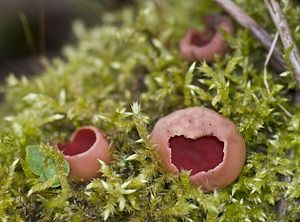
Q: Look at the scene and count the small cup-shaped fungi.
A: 3